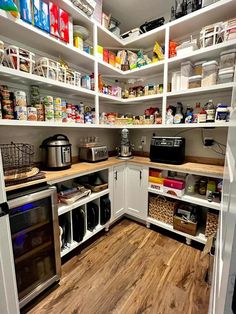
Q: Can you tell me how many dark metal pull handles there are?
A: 2